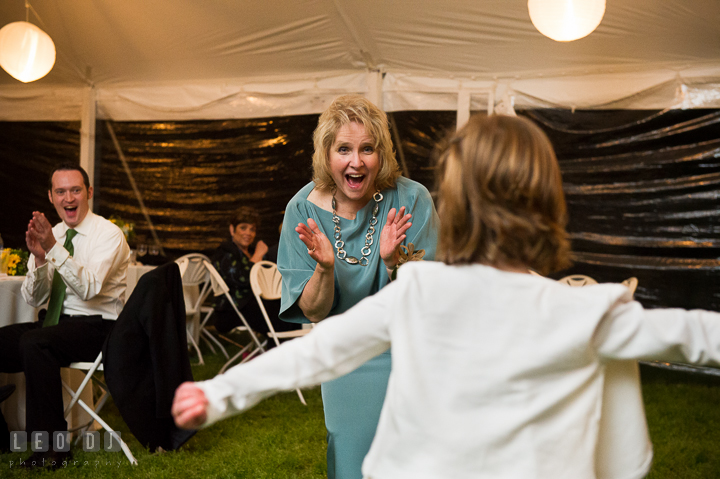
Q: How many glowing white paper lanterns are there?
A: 2